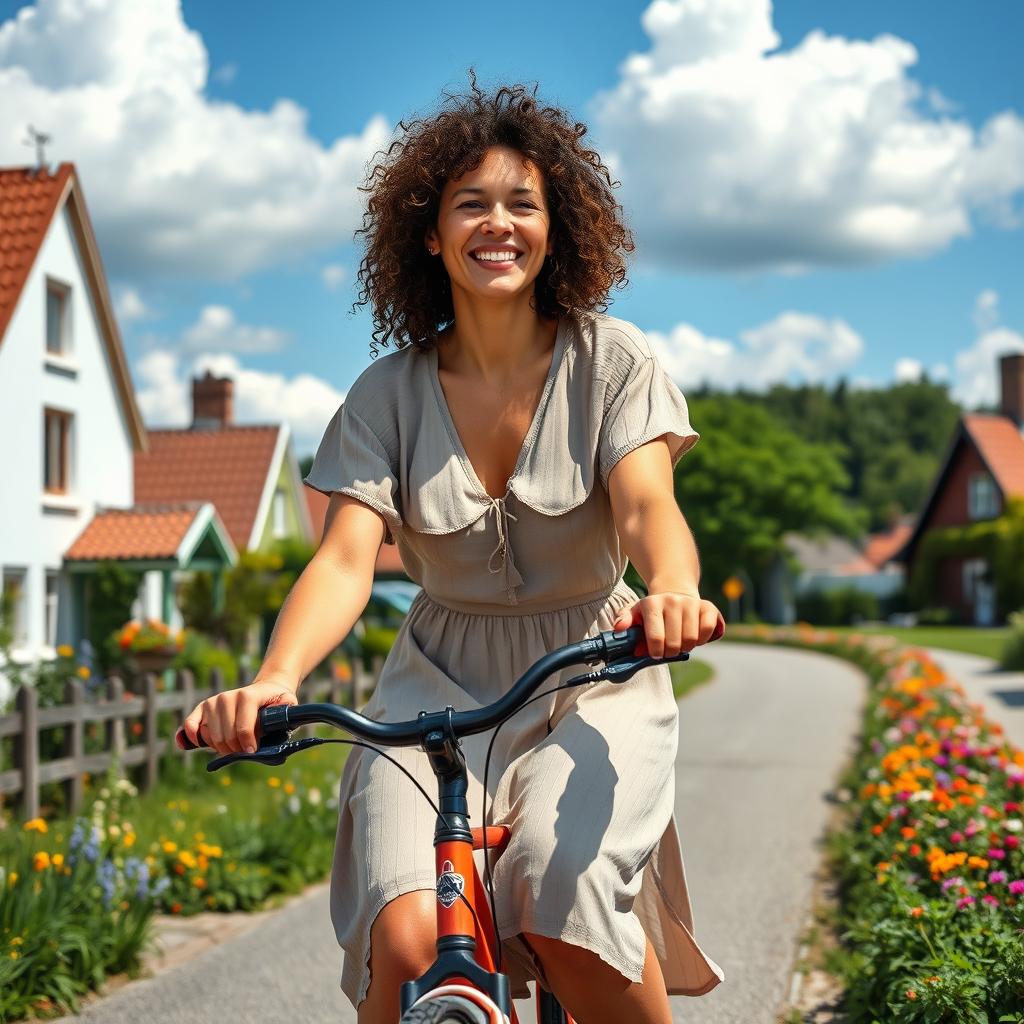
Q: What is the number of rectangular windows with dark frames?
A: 2